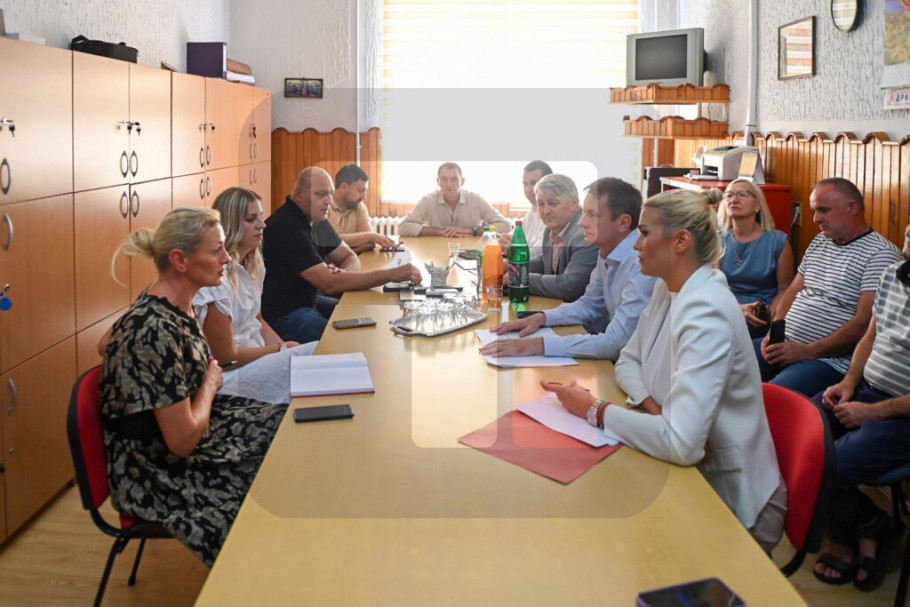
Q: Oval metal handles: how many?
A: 13